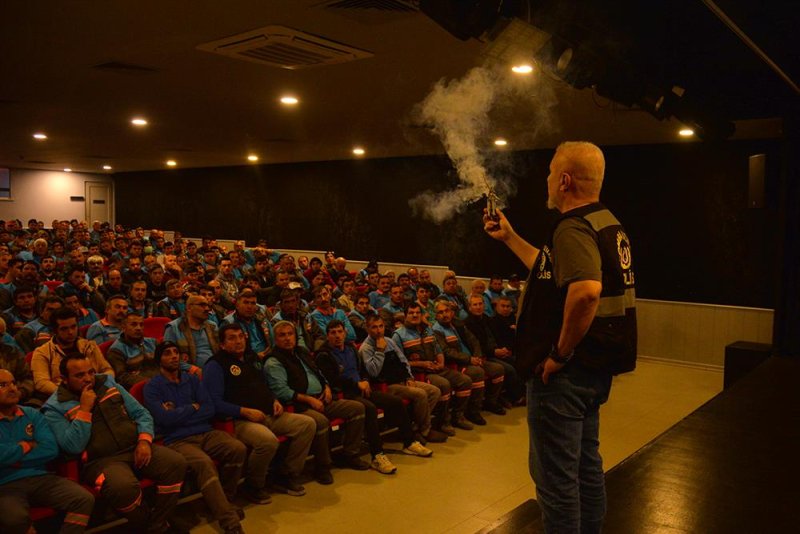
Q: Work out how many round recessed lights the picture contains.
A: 11